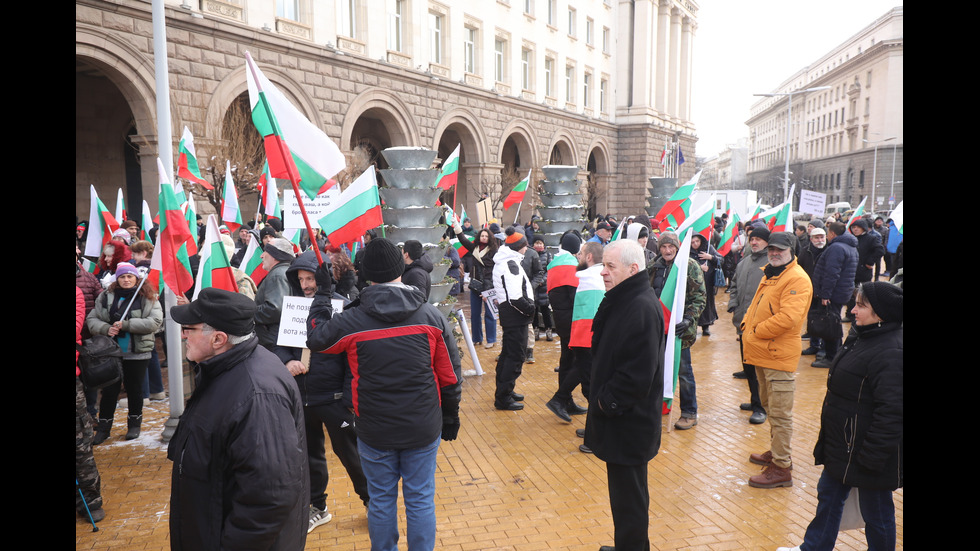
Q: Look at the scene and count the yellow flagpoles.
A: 0